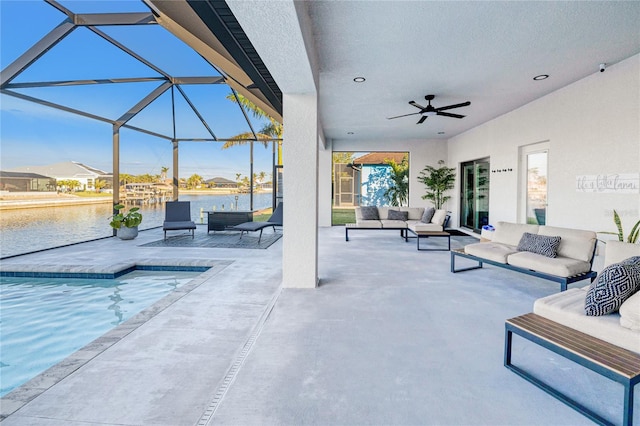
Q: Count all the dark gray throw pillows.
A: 3